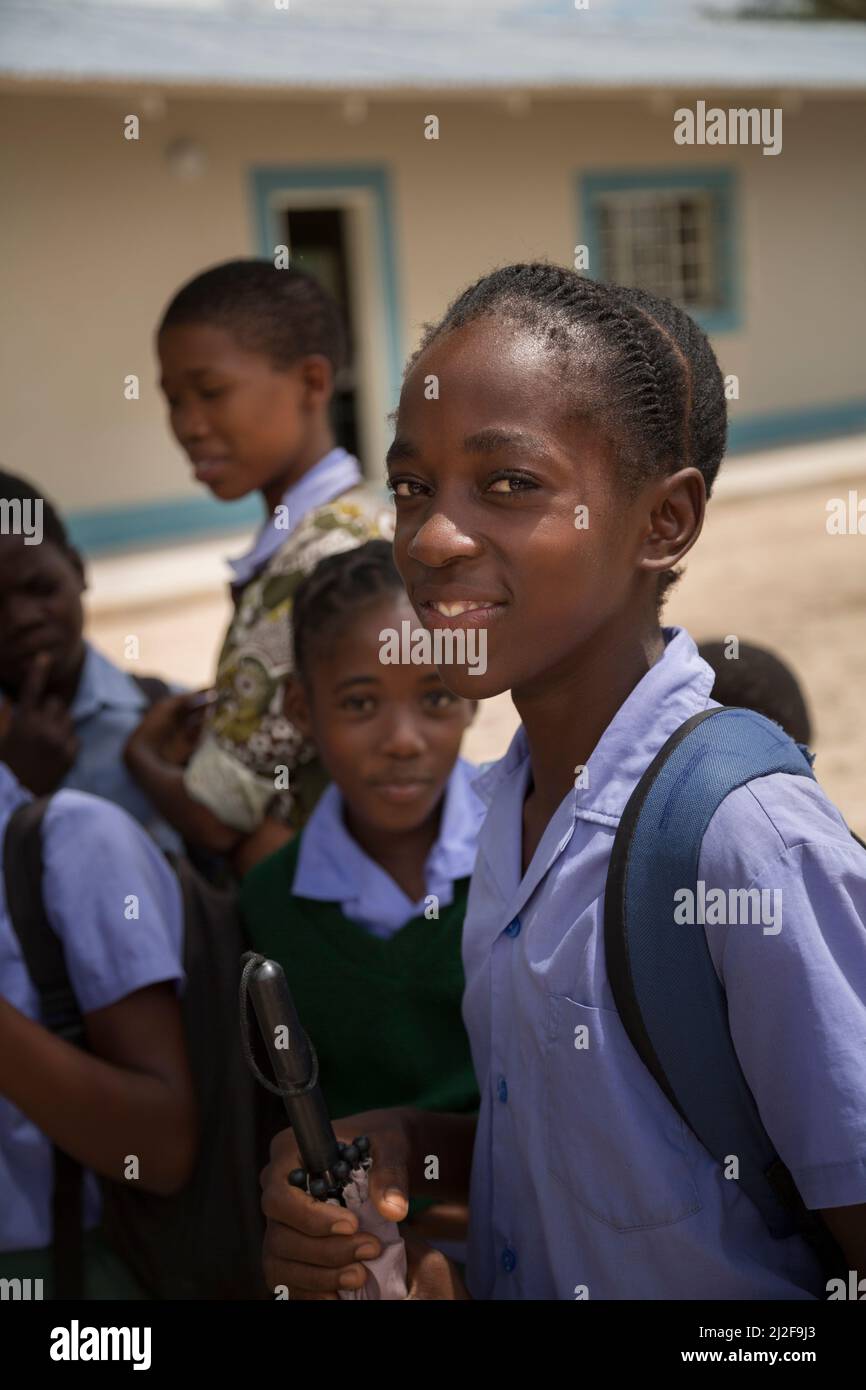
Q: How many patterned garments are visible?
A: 1